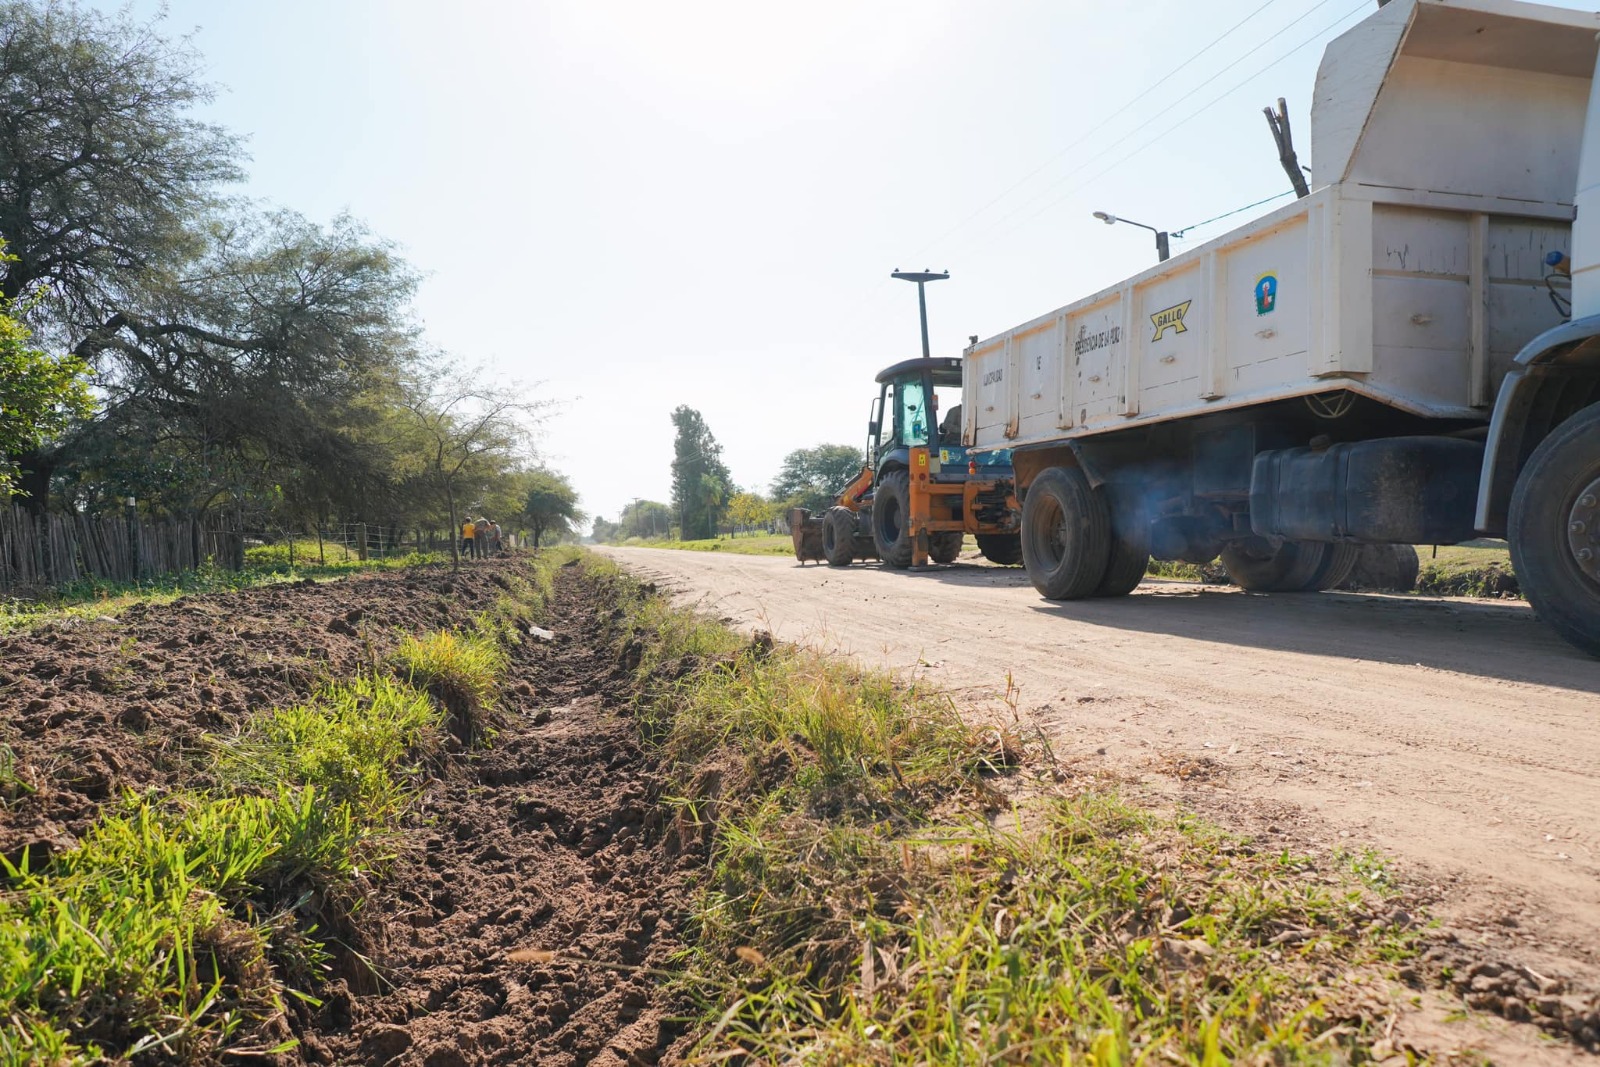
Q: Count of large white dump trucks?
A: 1